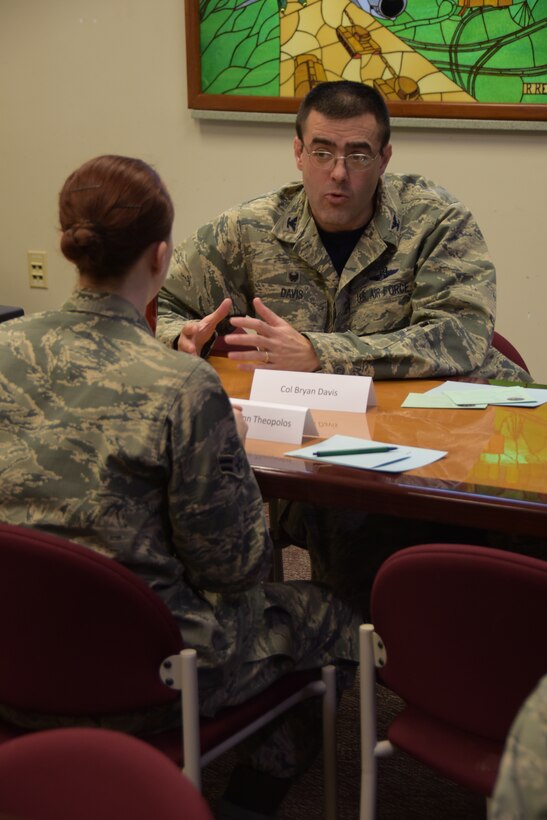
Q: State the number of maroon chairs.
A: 4